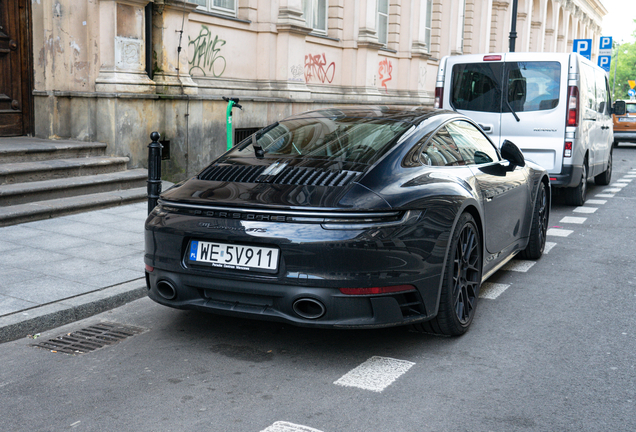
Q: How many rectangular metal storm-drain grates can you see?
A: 1